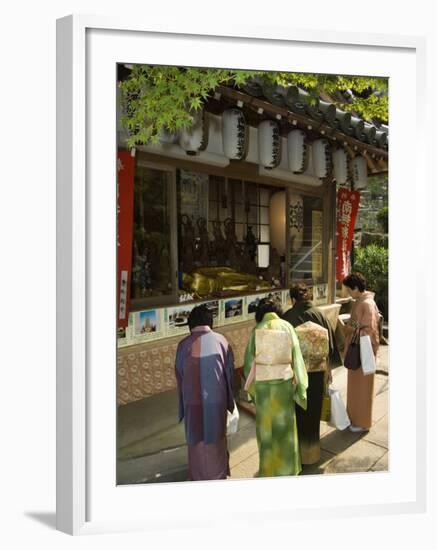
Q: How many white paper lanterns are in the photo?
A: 7